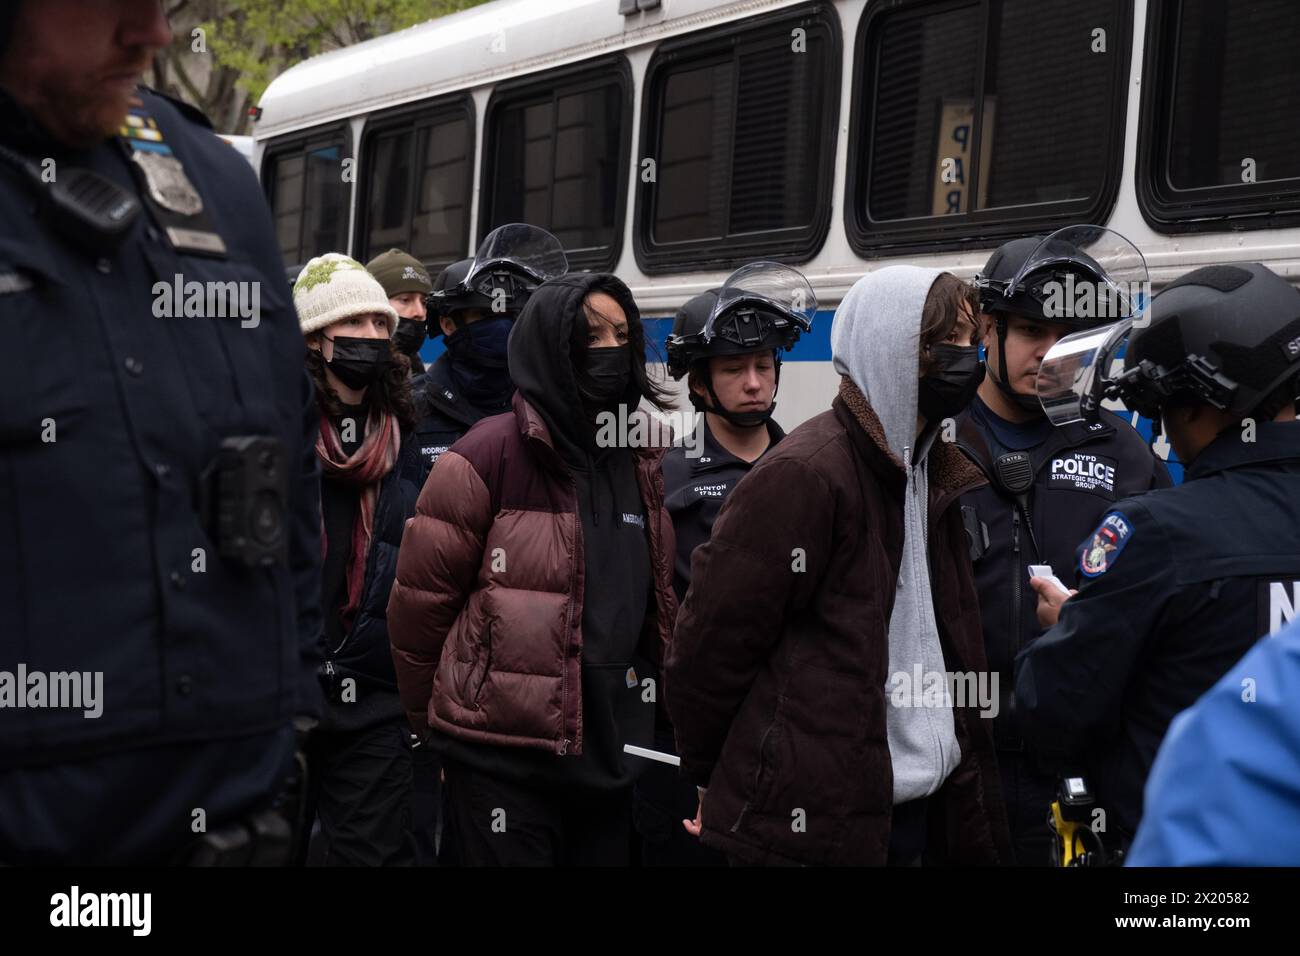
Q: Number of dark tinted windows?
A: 6